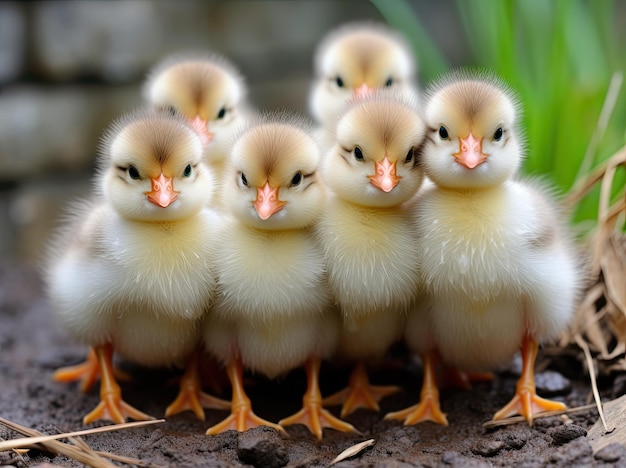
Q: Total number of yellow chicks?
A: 6